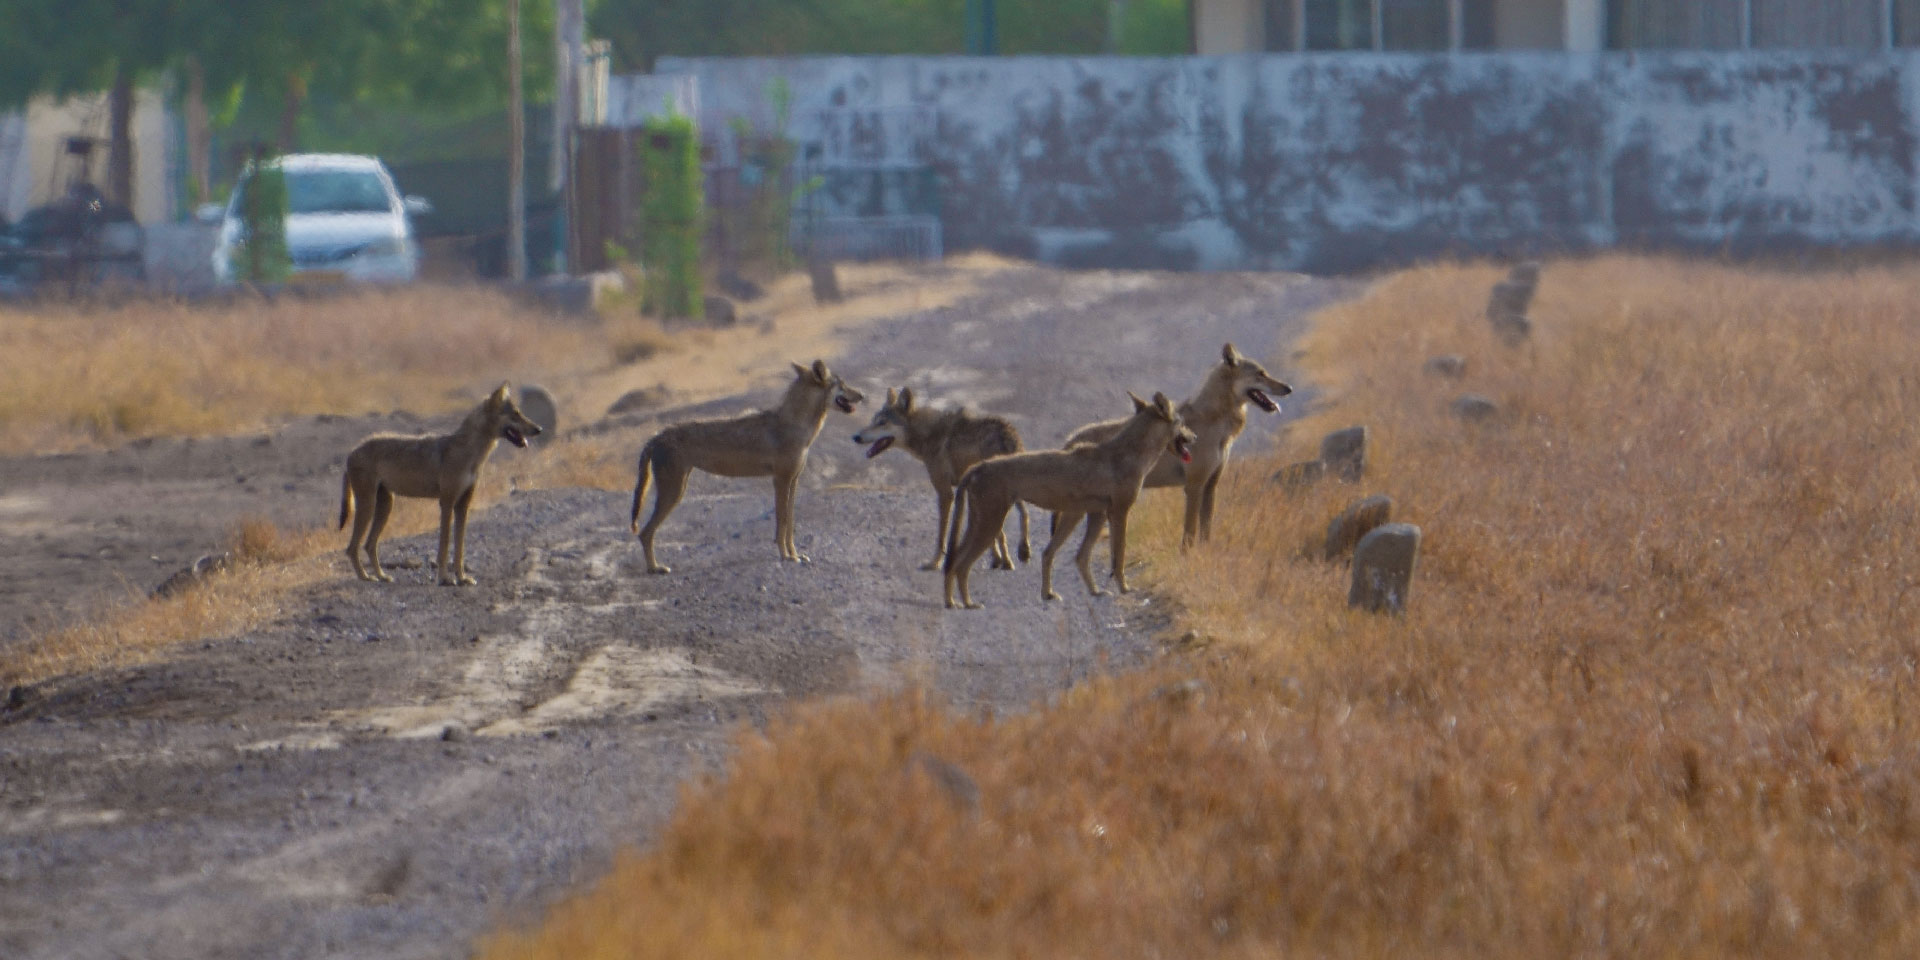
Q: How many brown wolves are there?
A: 5